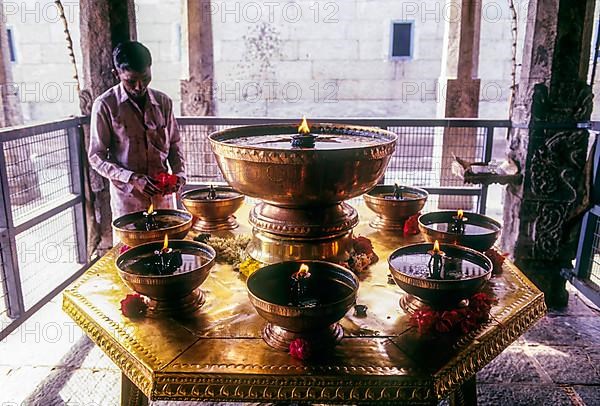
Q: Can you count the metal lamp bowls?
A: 8